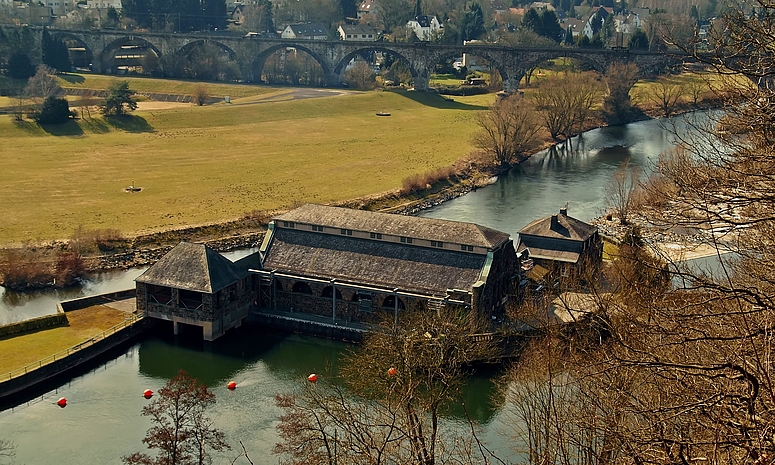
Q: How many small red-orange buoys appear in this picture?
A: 5